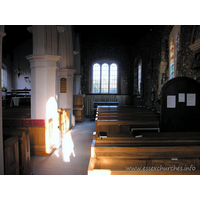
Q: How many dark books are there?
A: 2